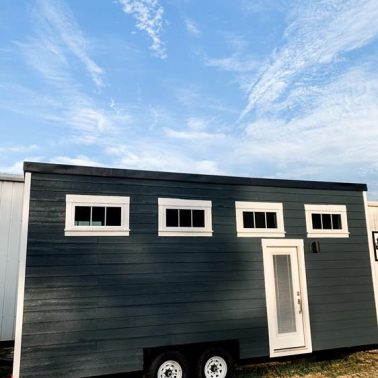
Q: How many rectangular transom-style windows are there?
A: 4